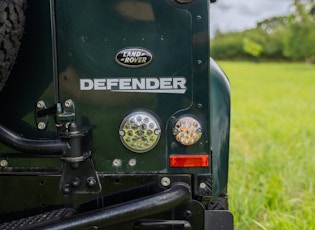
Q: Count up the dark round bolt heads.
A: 3